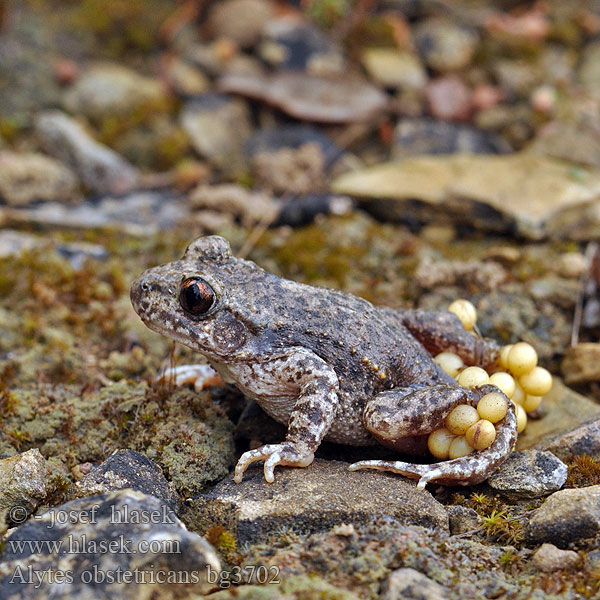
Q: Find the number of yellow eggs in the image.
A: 15